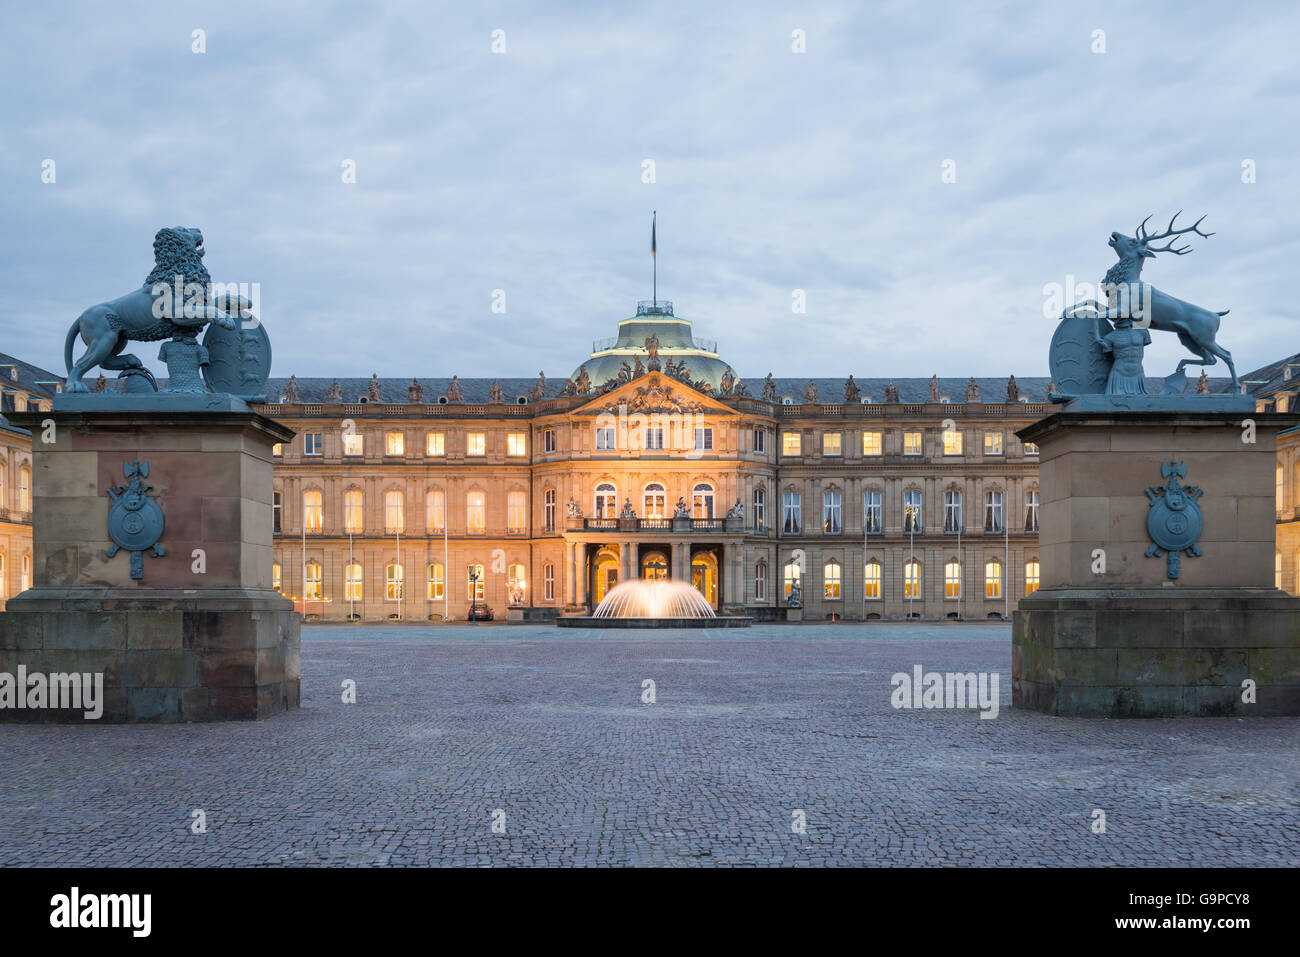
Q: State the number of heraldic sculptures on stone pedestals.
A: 2